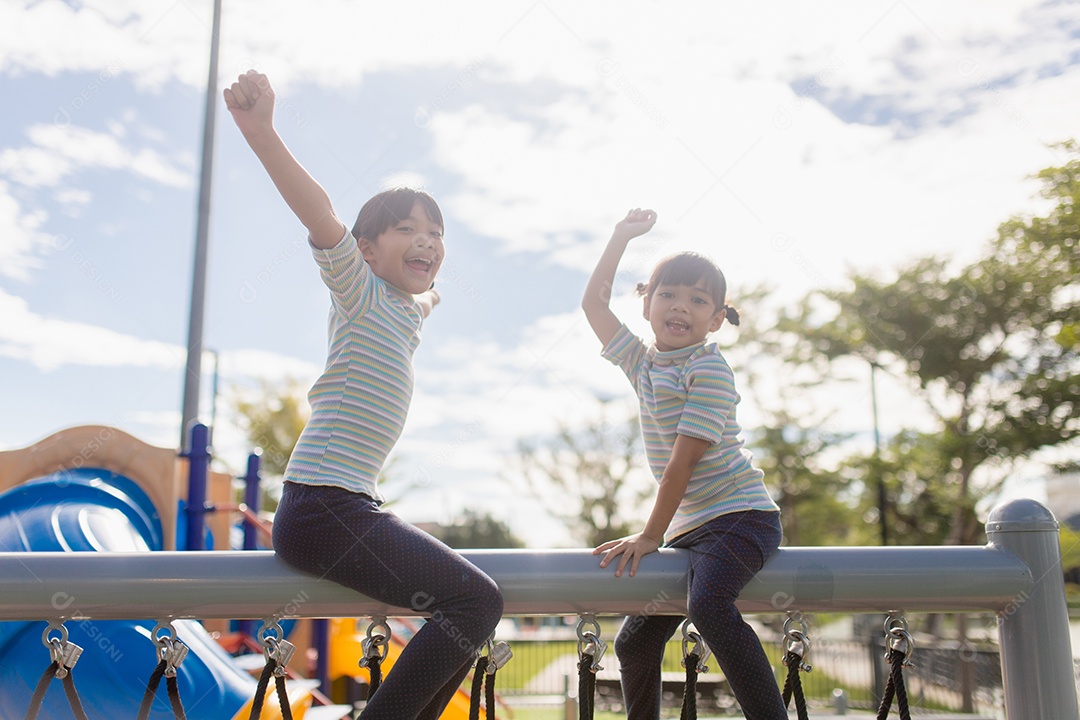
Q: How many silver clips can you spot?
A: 9